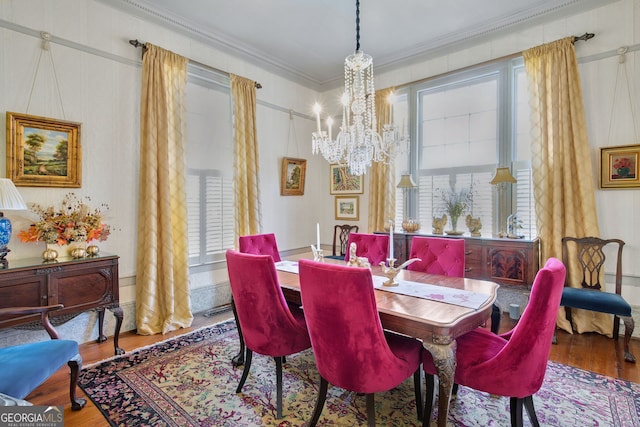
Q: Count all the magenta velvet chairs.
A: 6